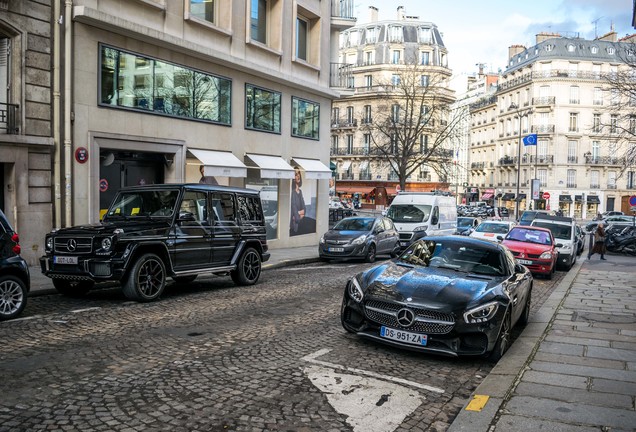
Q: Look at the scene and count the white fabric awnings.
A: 3